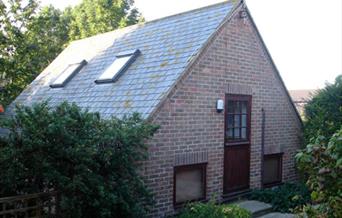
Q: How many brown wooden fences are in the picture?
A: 1